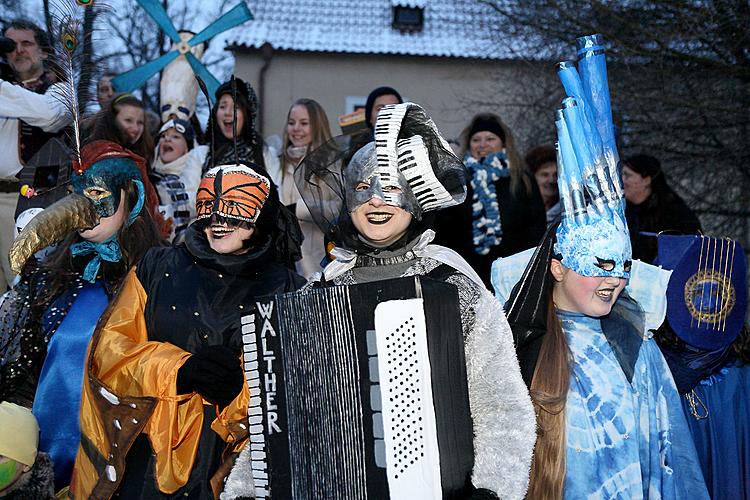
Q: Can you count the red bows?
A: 0